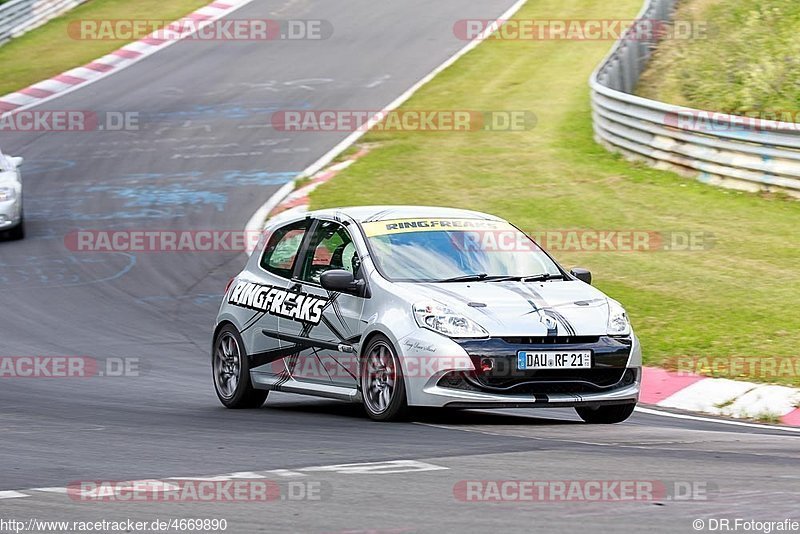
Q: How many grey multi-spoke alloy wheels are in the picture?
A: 2